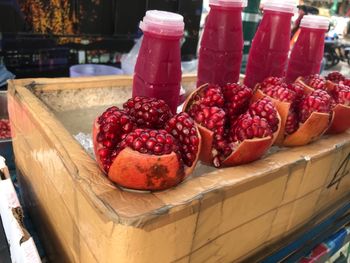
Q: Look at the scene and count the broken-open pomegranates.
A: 4